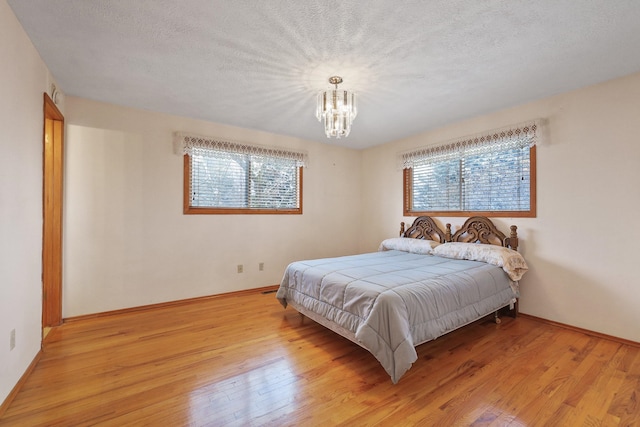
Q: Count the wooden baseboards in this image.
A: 3